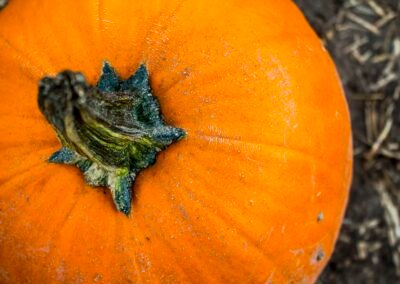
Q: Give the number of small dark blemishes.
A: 2